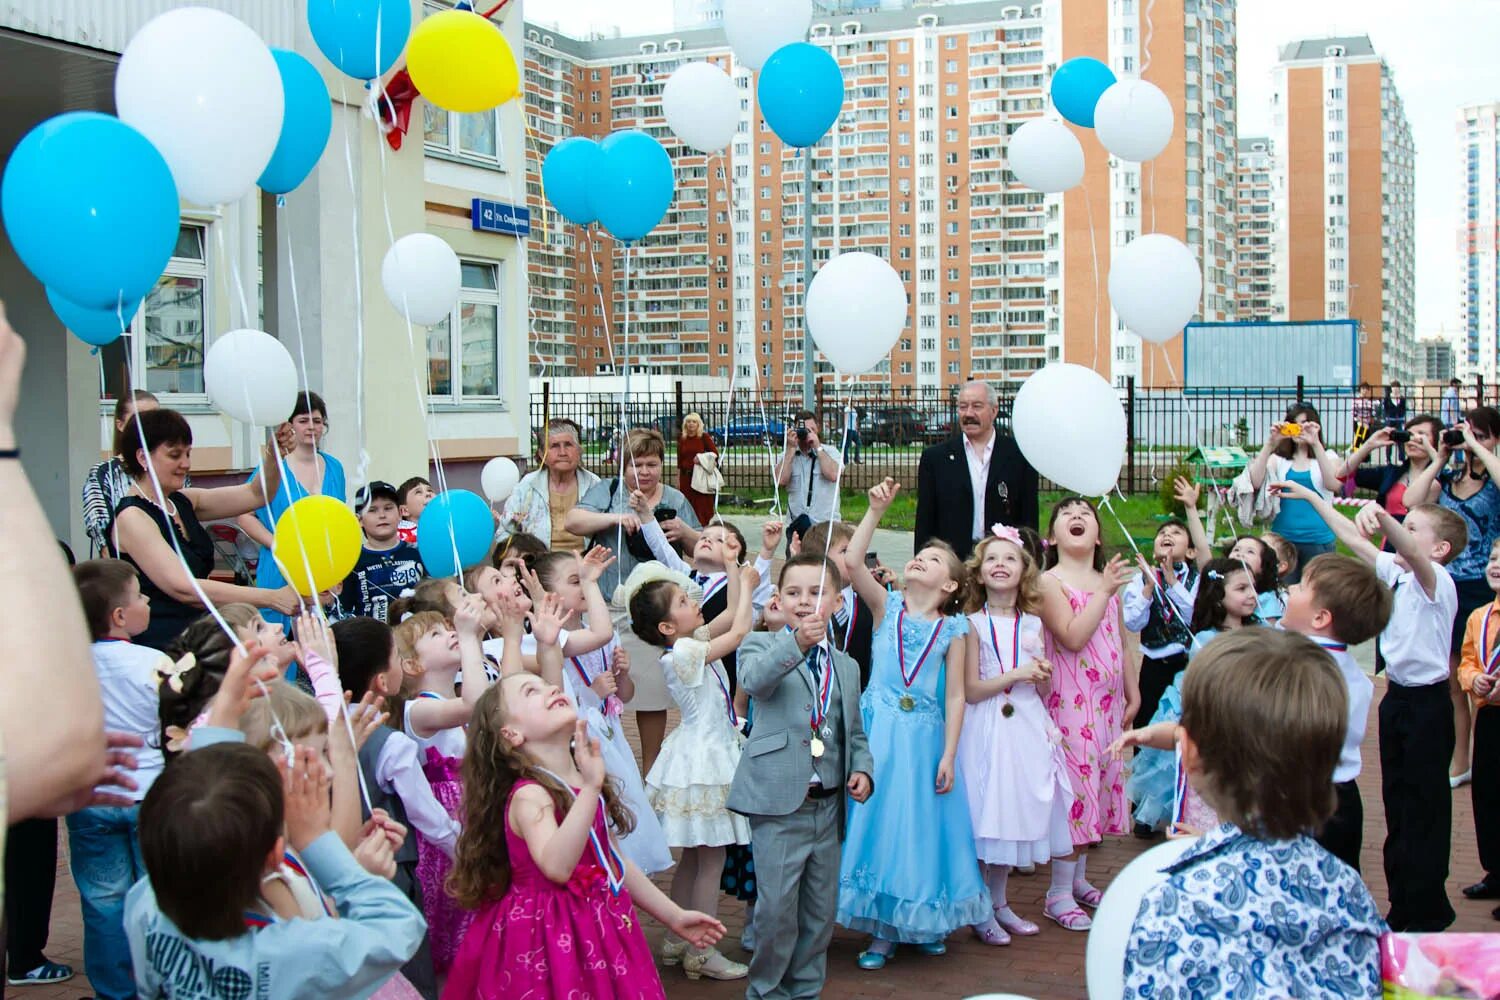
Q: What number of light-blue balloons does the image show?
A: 9